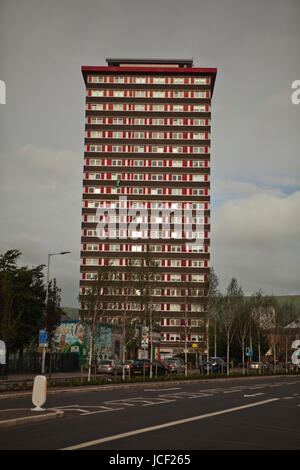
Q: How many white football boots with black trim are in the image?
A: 0